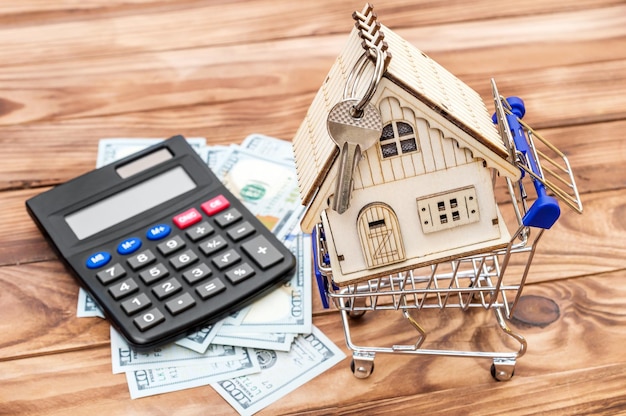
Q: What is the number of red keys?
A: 2